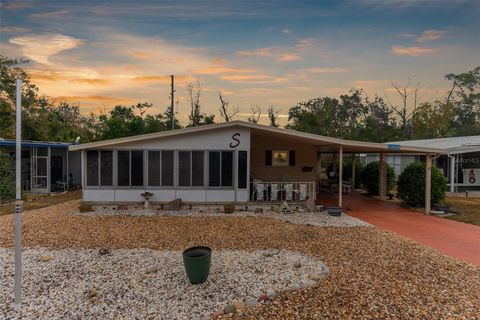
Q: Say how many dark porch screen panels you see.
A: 11